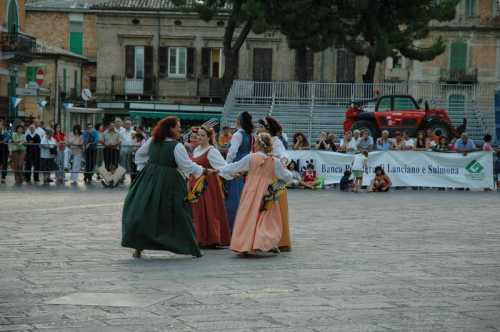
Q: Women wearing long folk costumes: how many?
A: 5